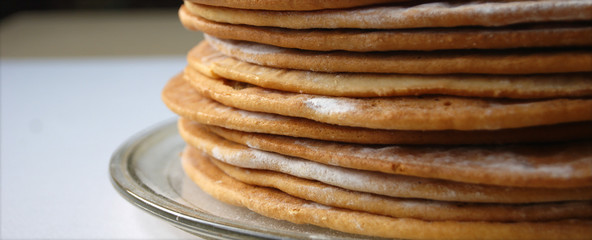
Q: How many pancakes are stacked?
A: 11